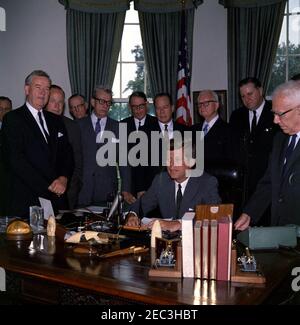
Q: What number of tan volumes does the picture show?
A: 3